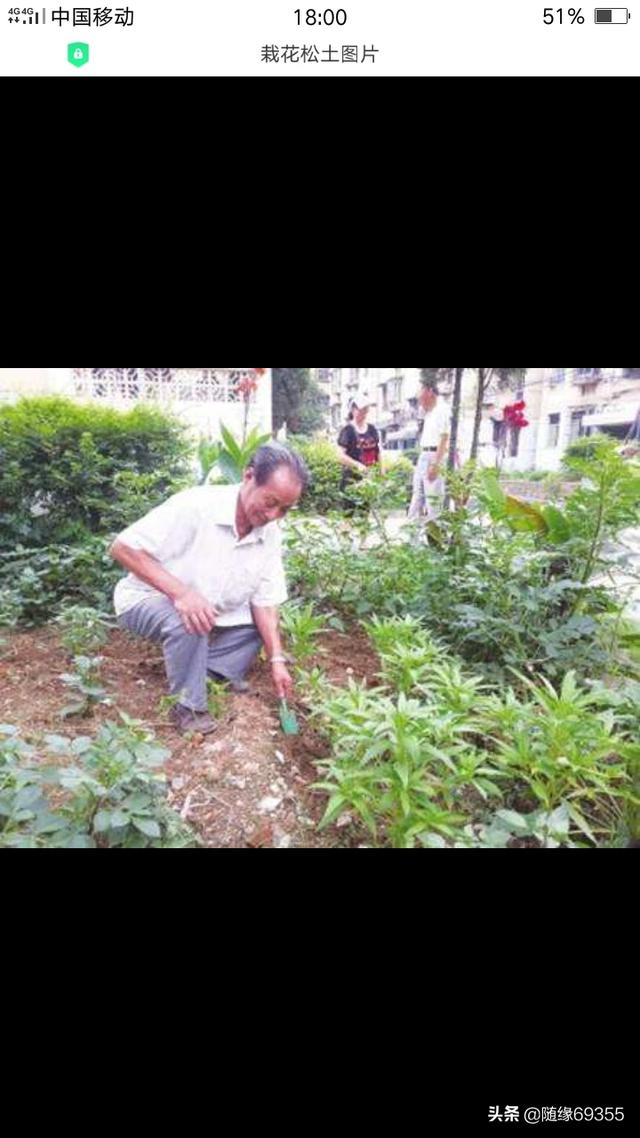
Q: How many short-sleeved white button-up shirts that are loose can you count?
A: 1